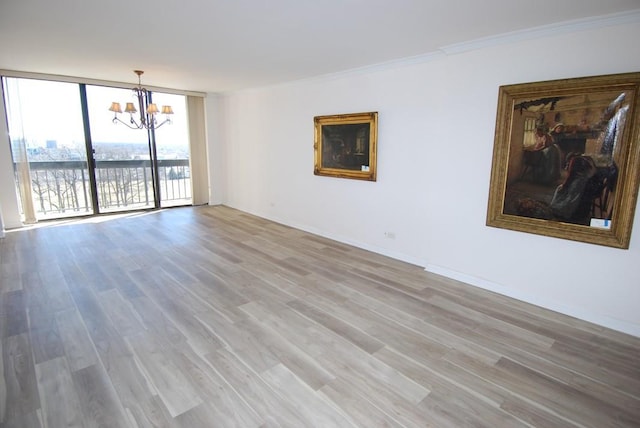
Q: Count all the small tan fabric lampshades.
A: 4